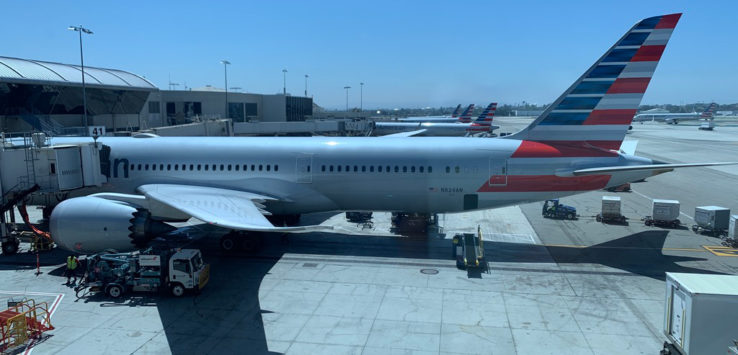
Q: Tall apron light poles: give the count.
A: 6